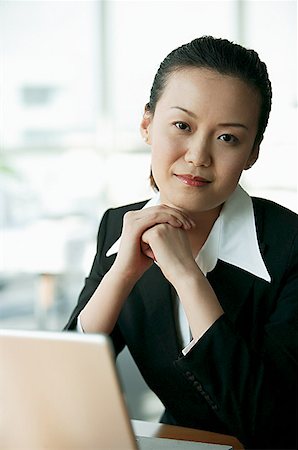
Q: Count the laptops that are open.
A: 1